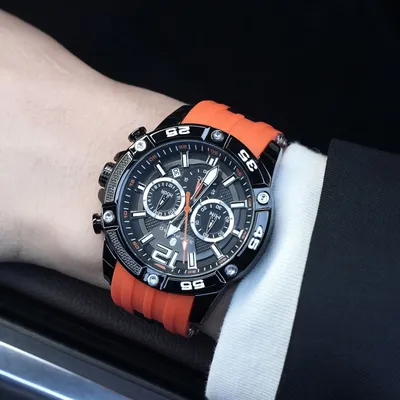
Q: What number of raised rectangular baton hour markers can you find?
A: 11